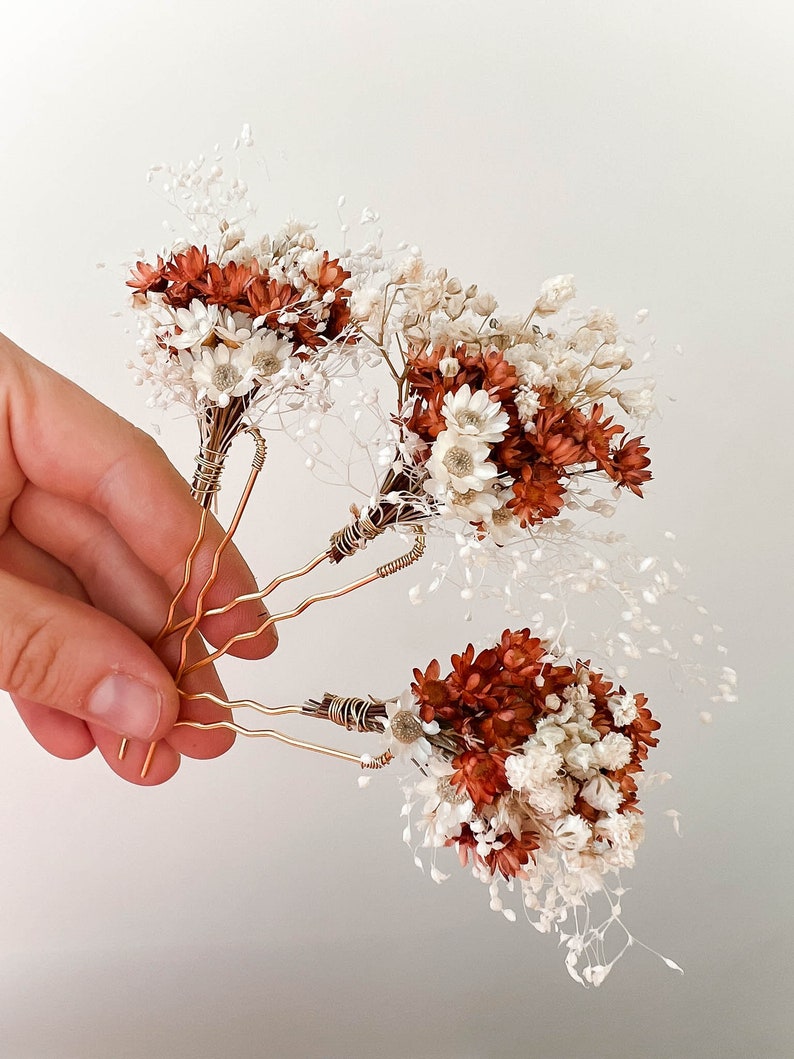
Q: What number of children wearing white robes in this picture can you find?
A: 0